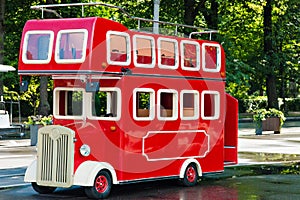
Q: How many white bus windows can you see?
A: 13